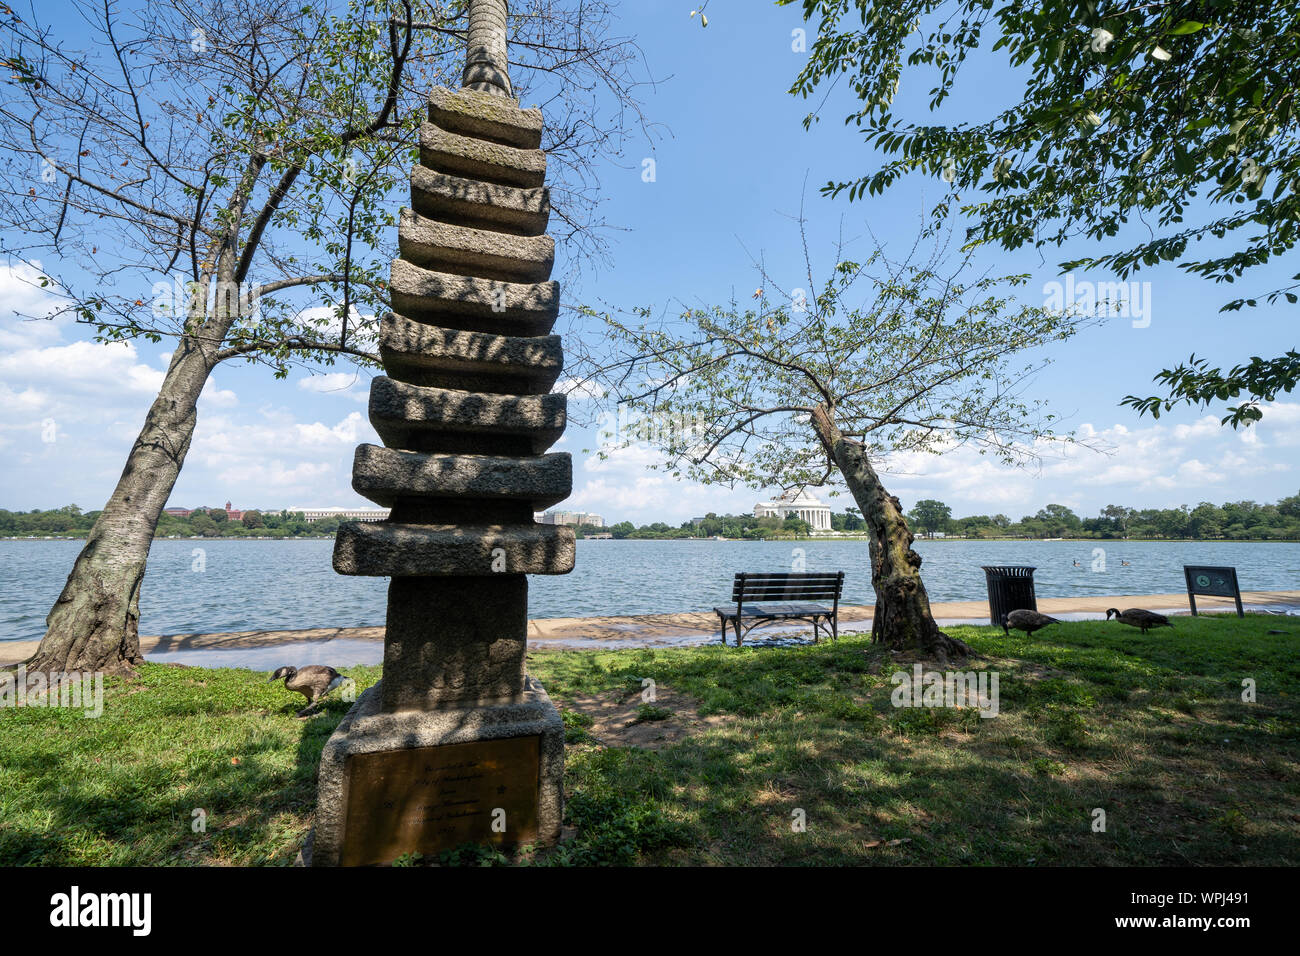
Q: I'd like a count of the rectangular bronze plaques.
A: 1